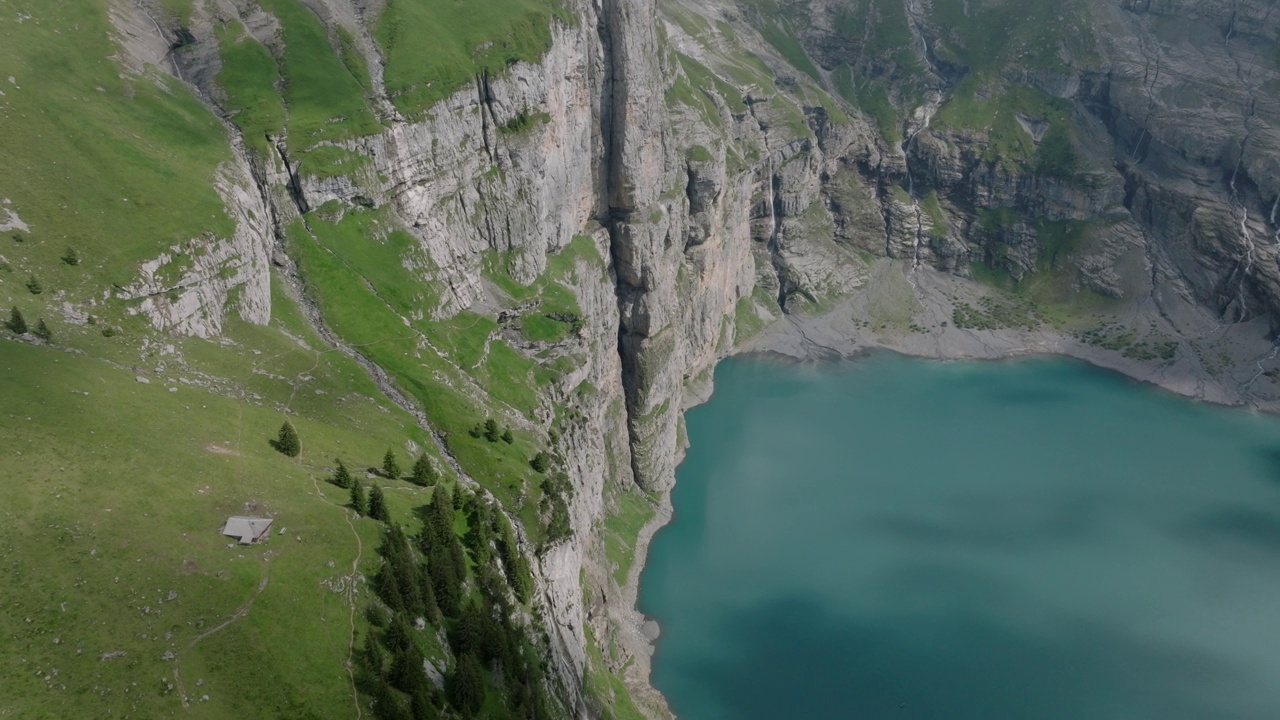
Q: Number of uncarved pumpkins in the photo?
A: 0